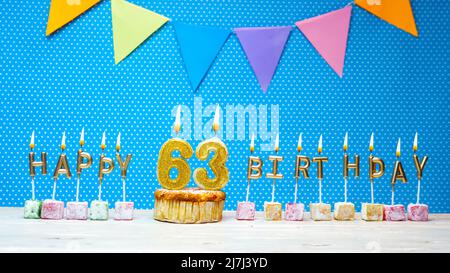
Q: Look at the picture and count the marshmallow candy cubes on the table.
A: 13